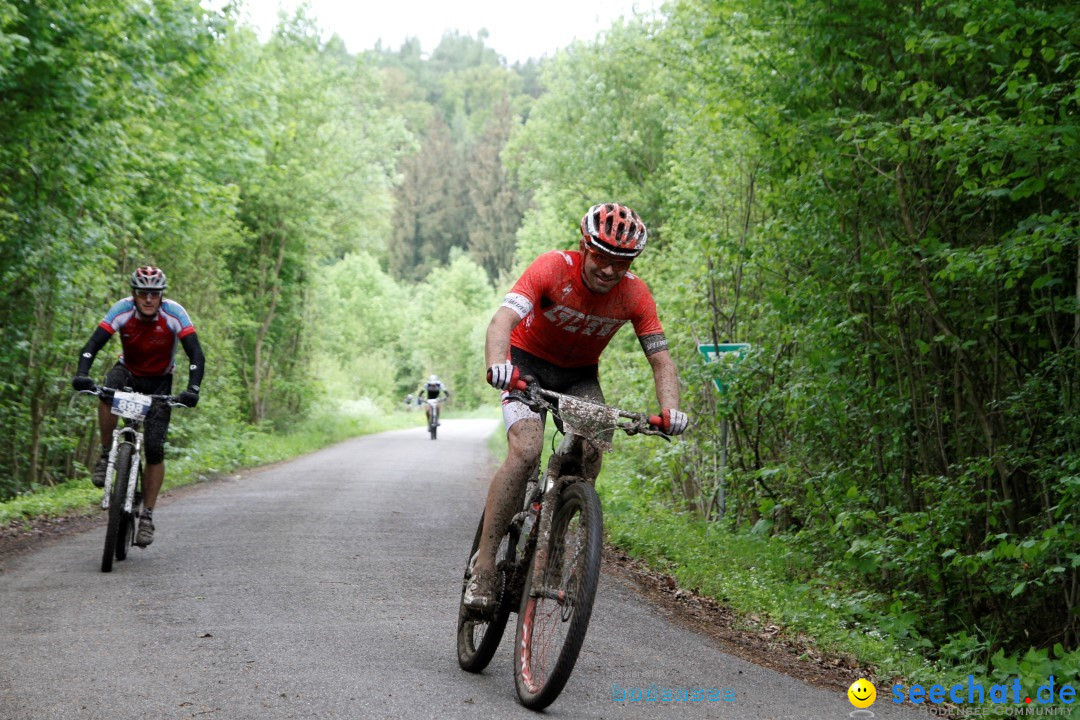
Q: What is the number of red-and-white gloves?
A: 2